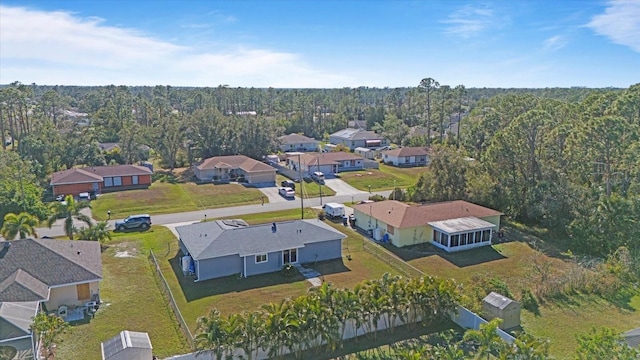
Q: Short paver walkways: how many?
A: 1